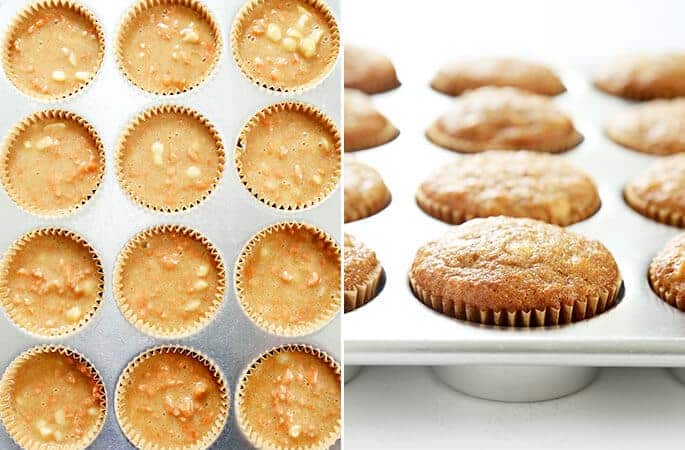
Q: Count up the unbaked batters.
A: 12